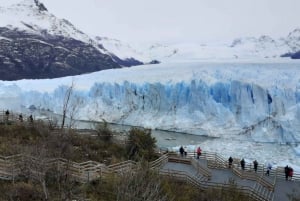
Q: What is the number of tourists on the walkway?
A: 12